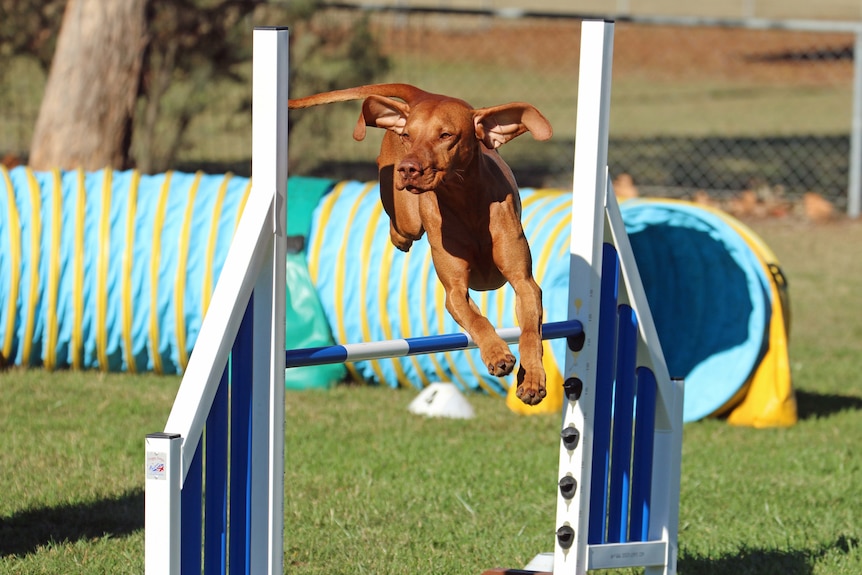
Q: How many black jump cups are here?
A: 5